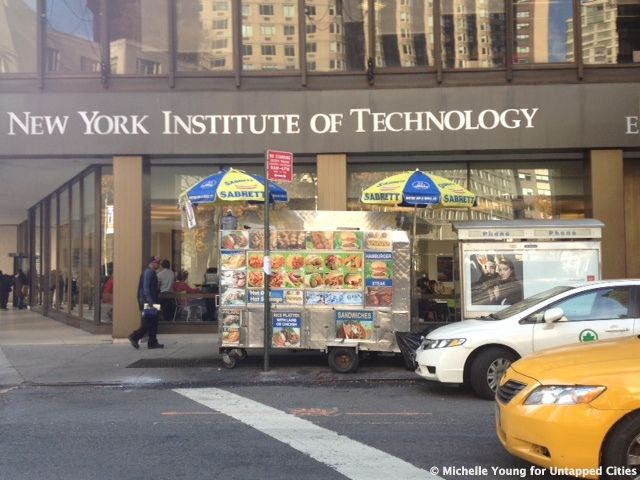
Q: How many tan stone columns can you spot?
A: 3